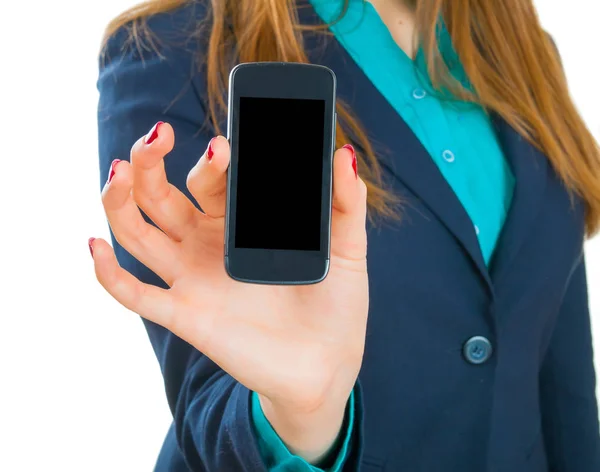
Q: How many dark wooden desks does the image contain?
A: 0